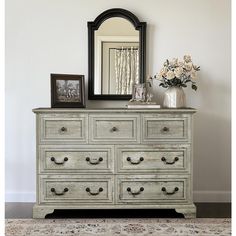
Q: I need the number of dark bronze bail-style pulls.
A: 8